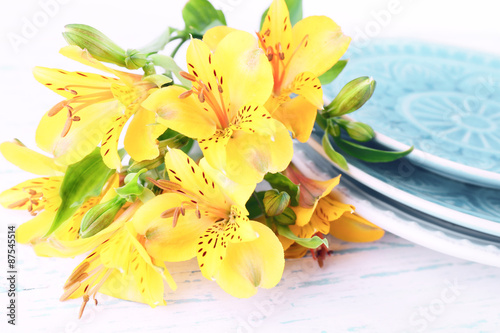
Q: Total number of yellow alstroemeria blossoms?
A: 7